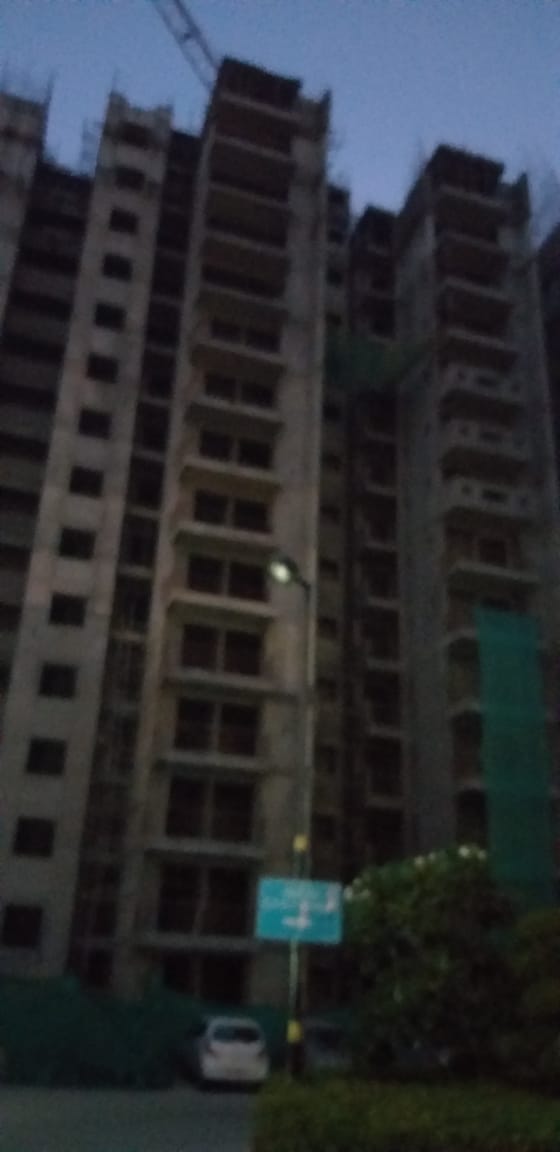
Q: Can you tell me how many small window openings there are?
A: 14